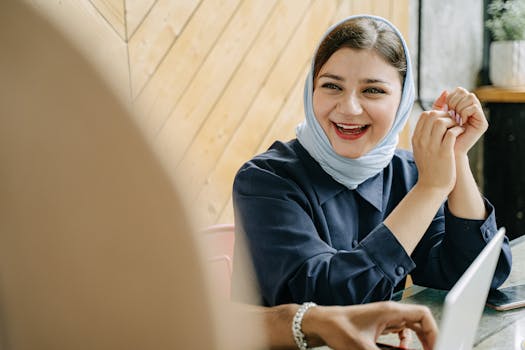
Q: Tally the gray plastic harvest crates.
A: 0